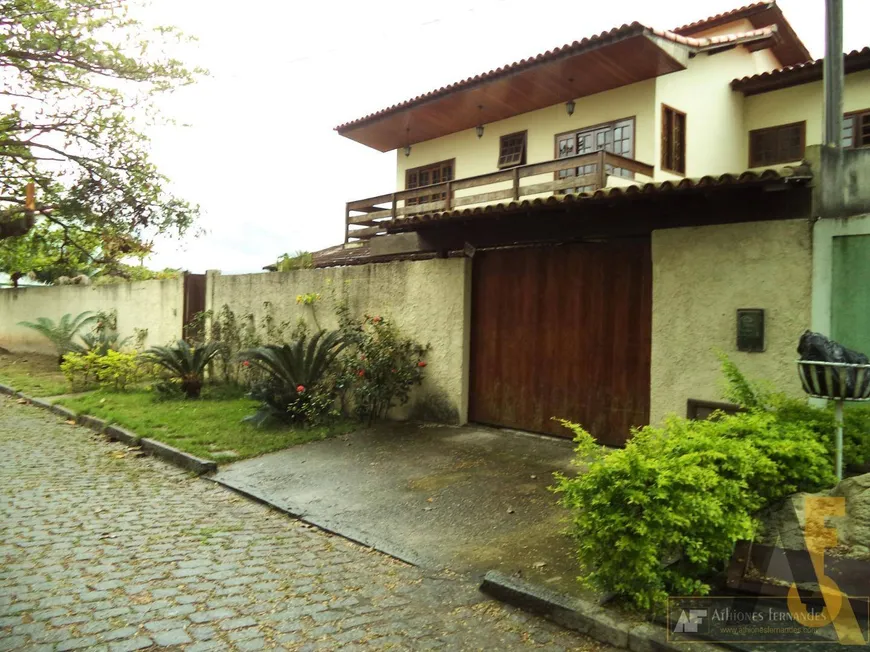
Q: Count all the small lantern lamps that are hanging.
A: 3